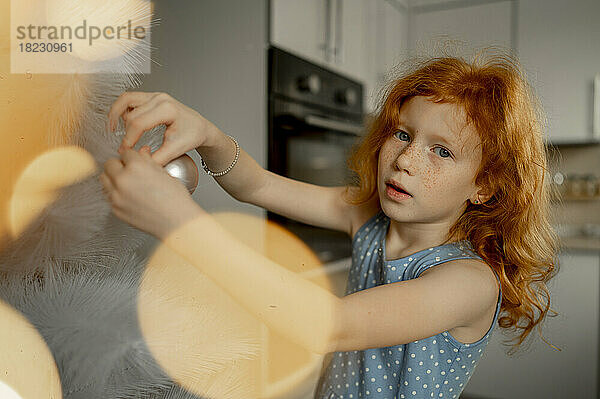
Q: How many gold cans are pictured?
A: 0